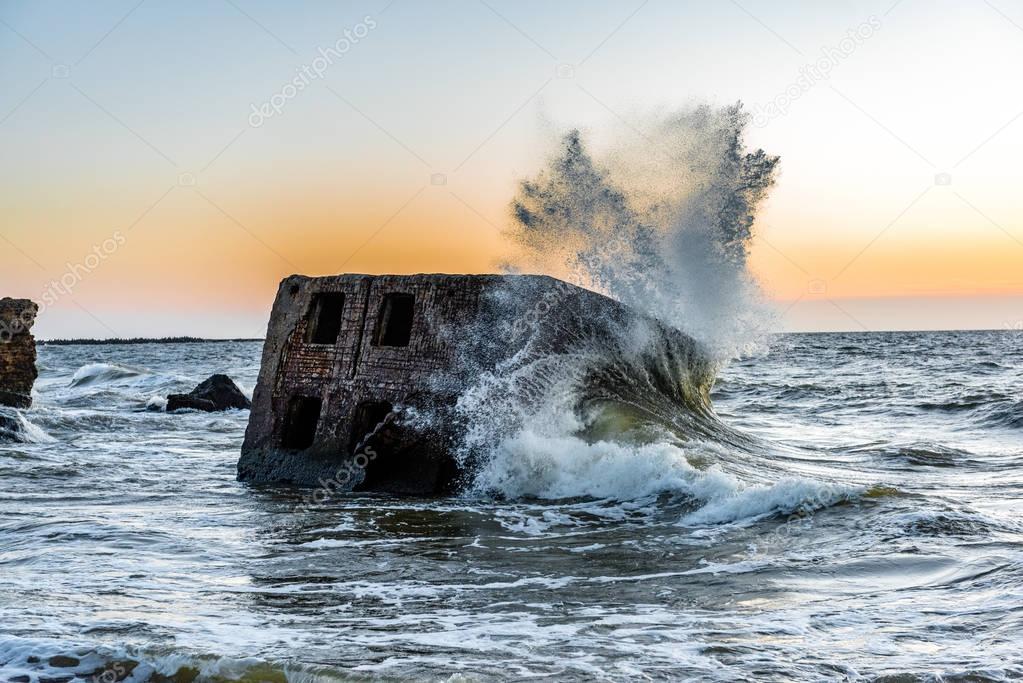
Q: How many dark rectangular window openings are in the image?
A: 4